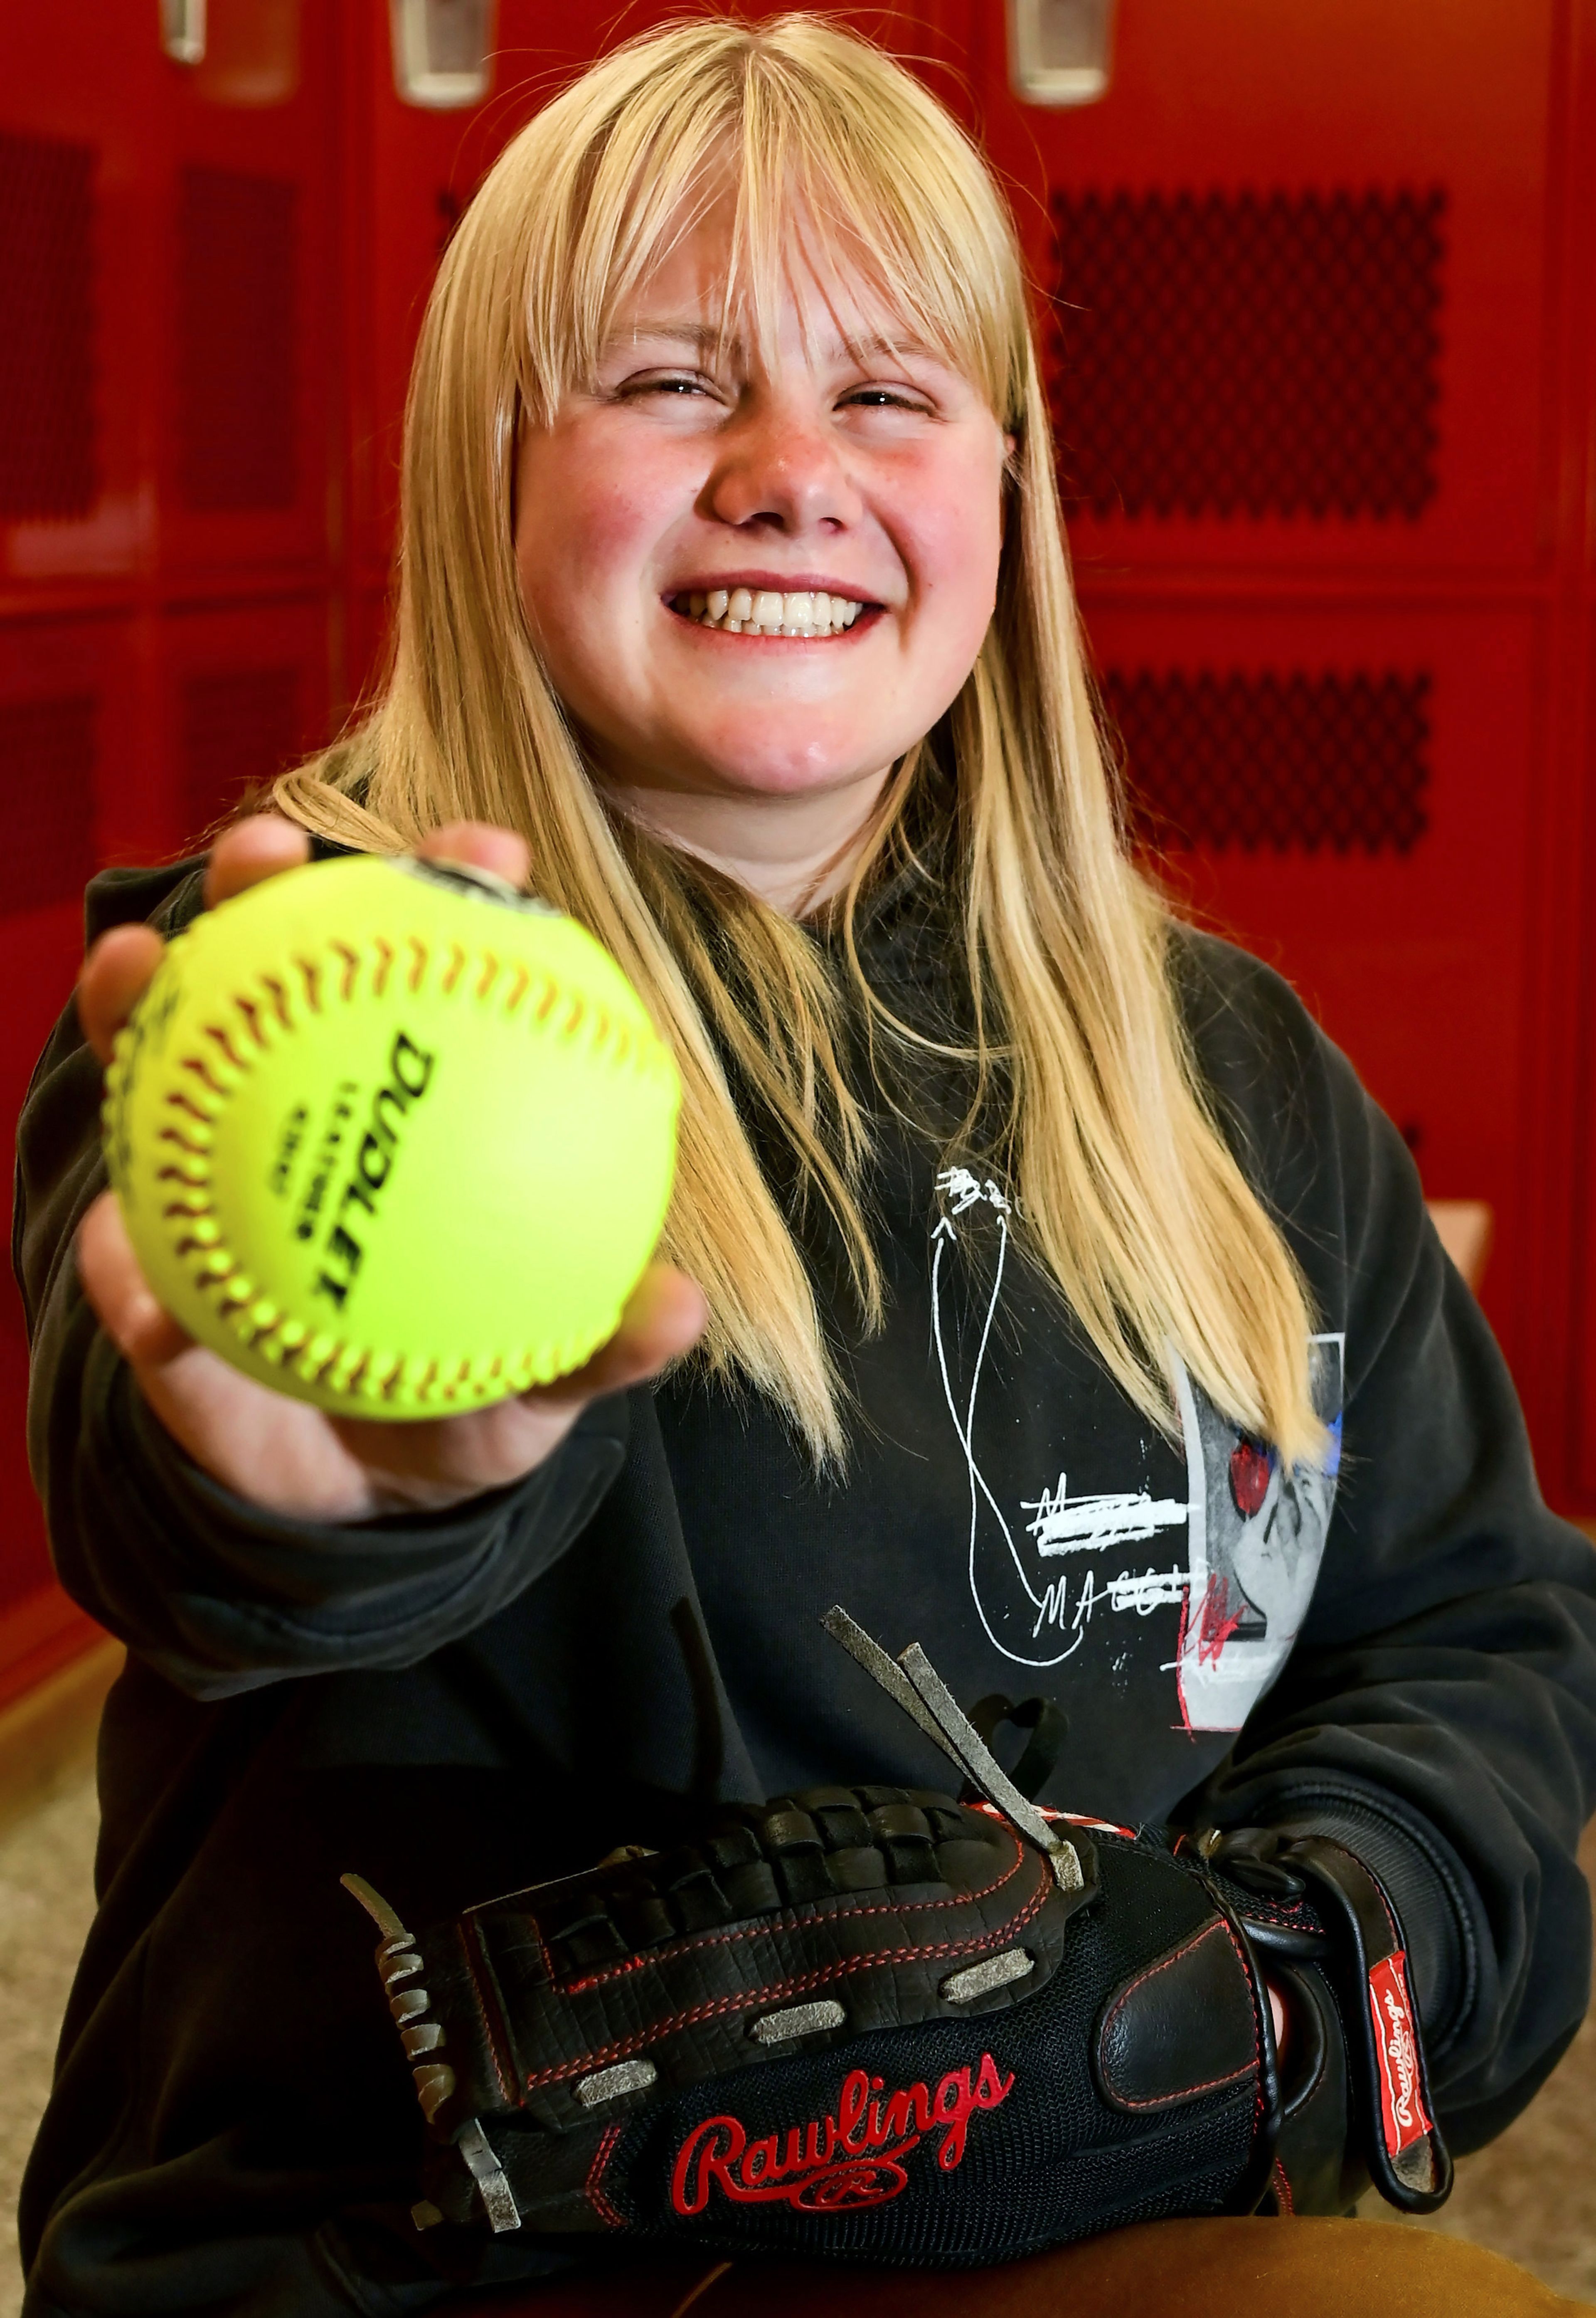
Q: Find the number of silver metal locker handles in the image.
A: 3